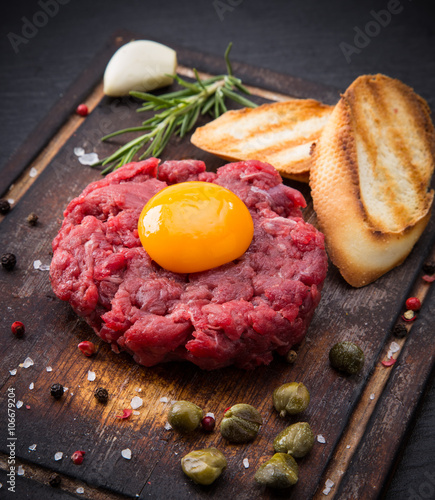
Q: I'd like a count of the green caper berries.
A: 7